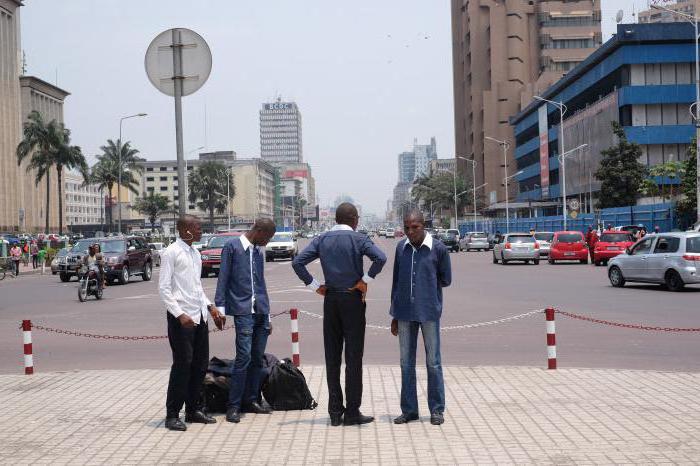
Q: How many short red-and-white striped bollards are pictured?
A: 3